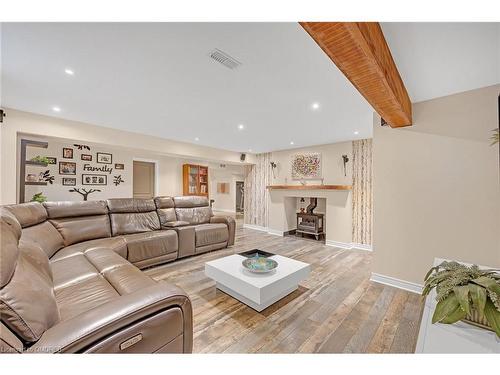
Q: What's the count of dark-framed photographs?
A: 8